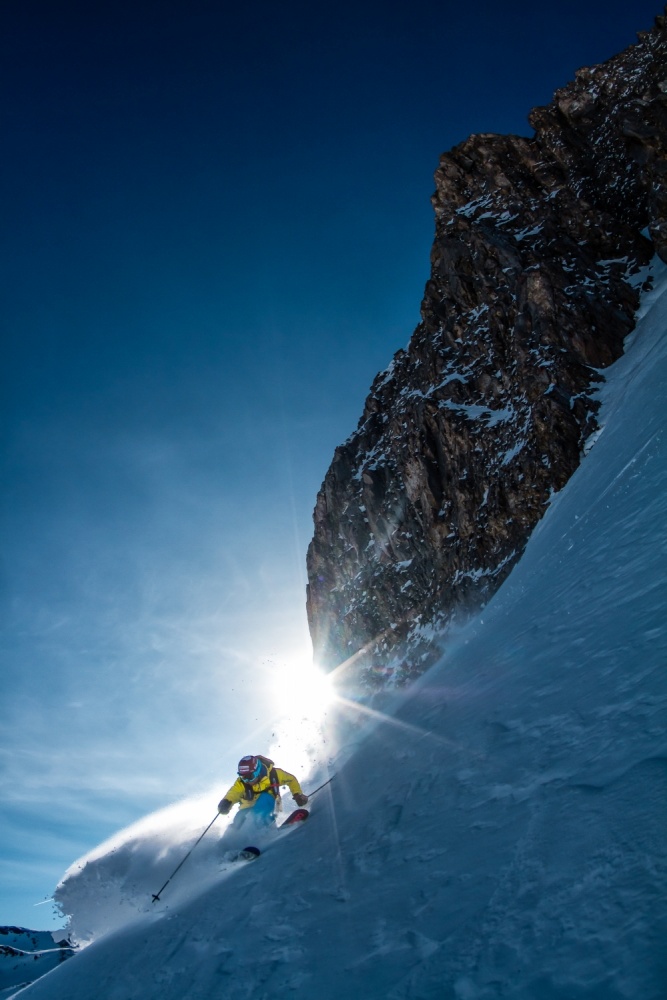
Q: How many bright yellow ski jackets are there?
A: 1